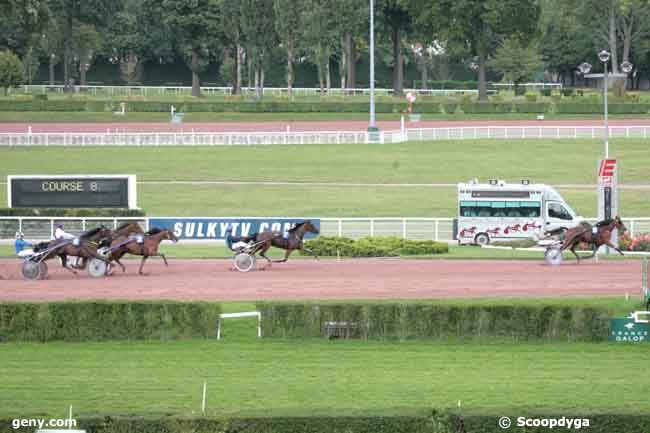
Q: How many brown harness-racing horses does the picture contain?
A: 5